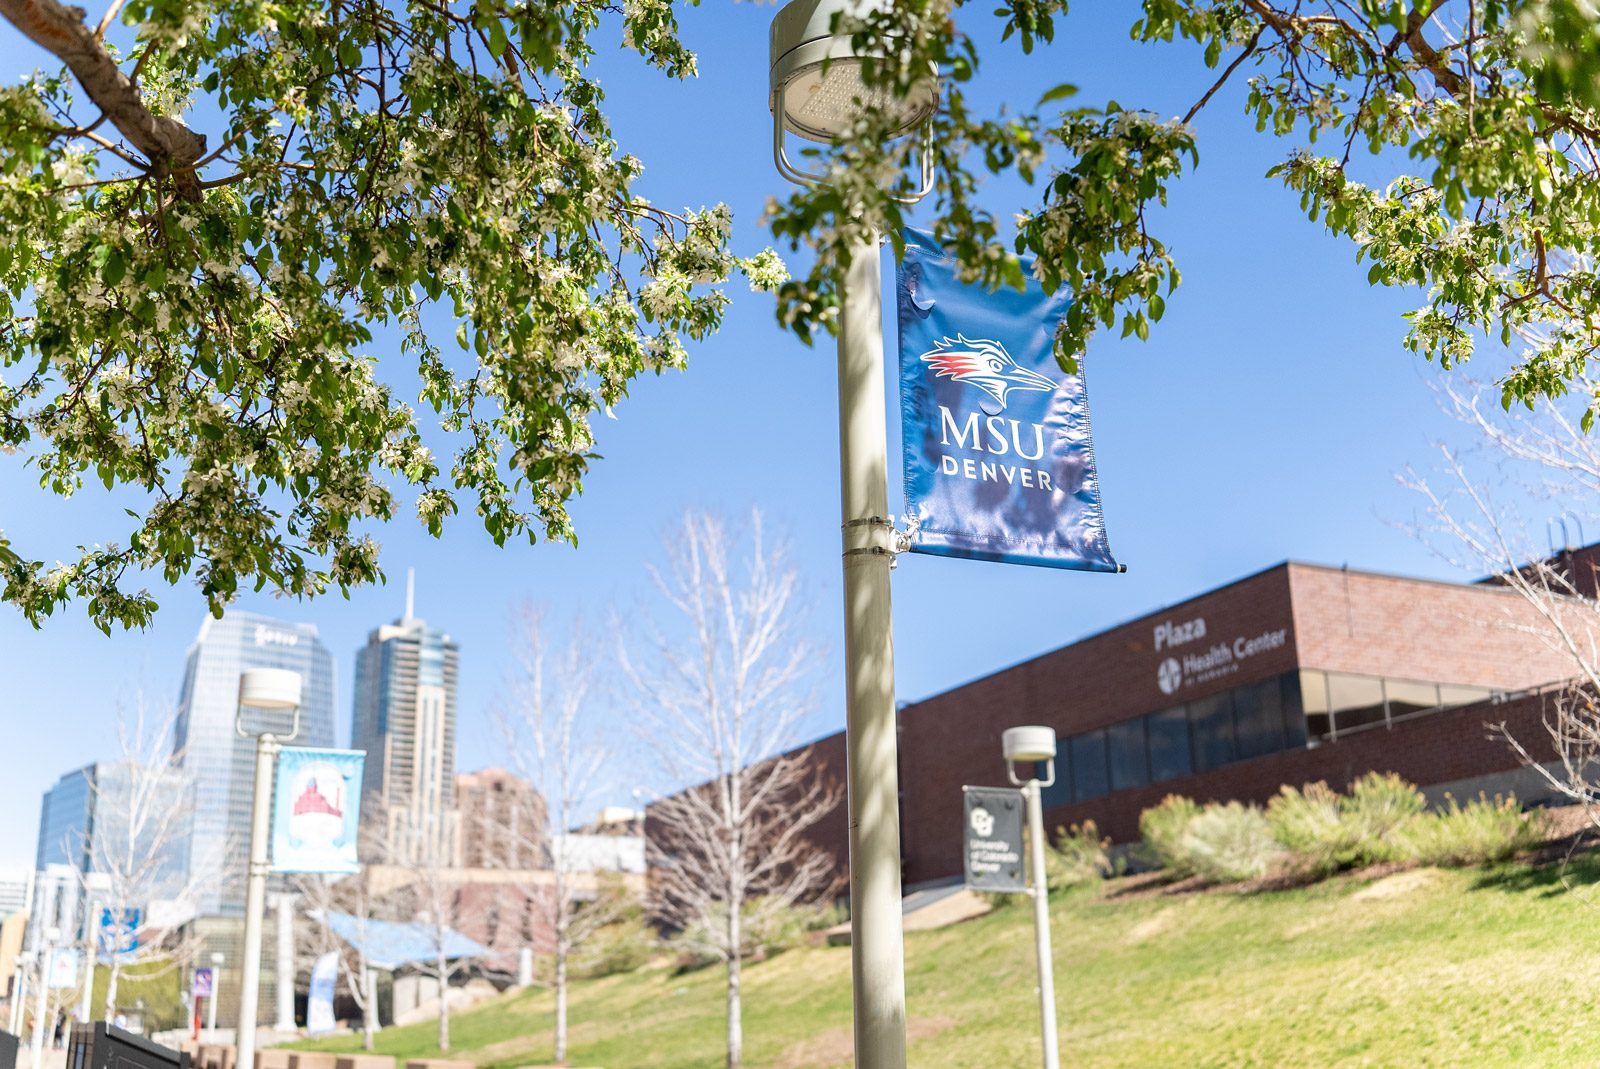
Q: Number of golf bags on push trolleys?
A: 0